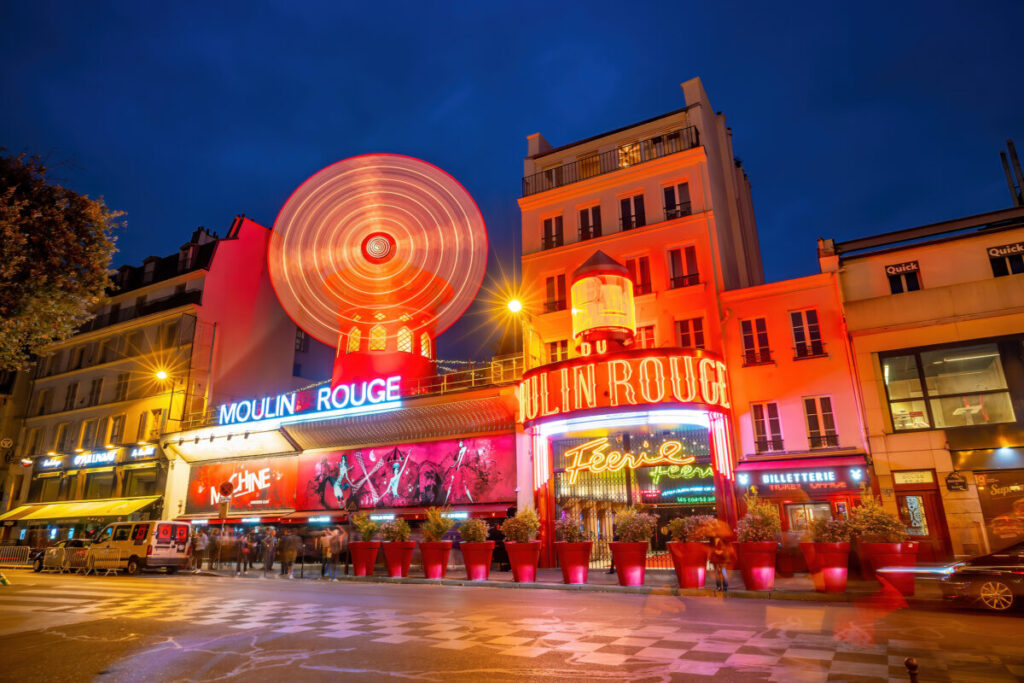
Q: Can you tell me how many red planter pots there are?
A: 11